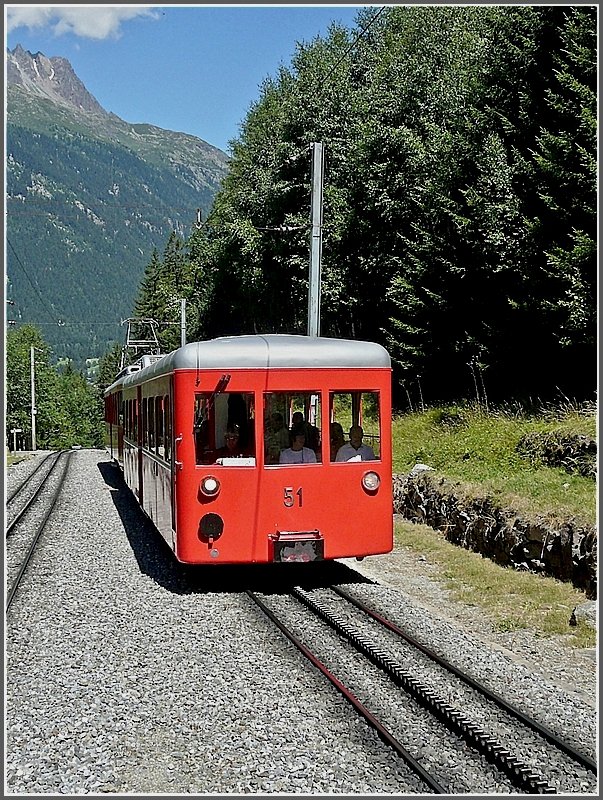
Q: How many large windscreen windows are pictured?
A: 3